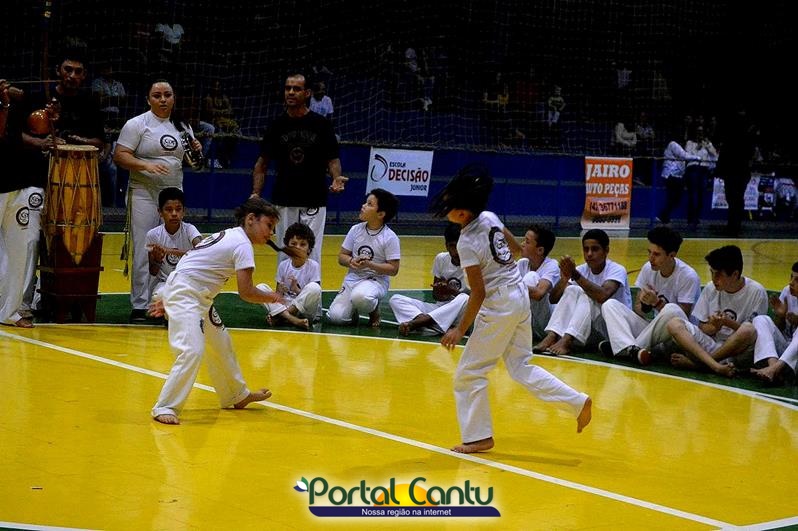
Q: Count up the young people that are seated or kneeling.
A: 9